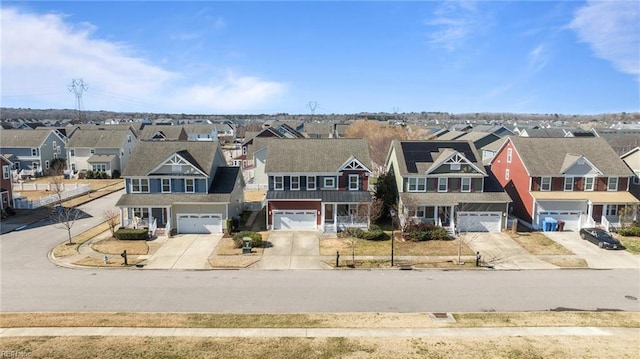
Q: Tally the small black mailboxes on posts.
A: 3